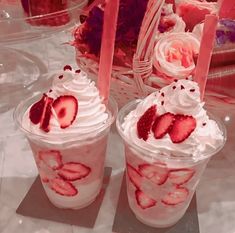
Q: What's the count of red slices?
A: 14